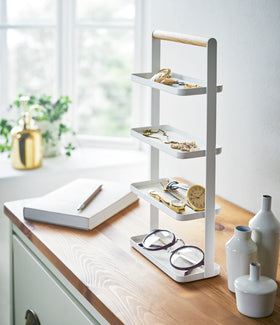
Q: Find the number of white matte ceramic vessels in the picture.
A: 3